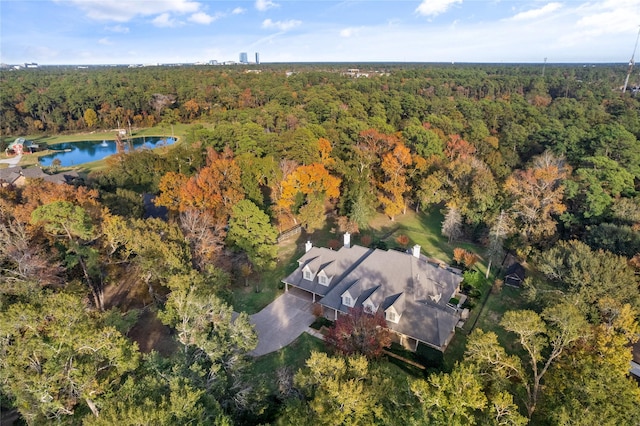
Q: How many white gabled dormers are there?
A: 5